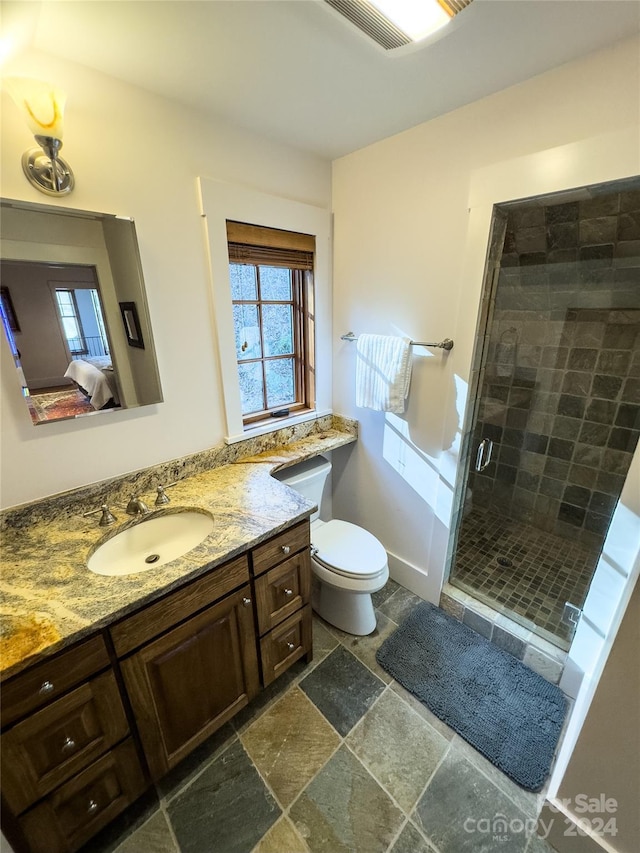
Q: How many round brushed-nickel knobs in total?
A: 7